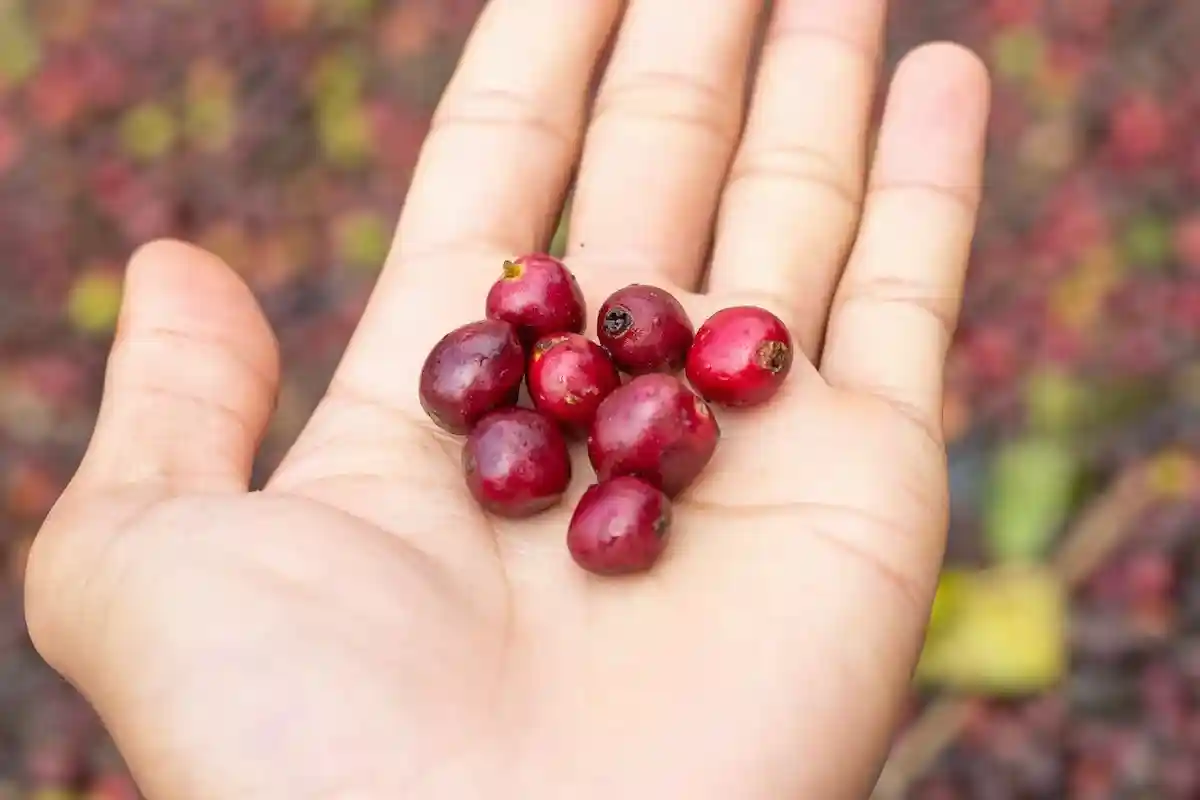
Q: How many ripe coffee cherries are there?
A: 8